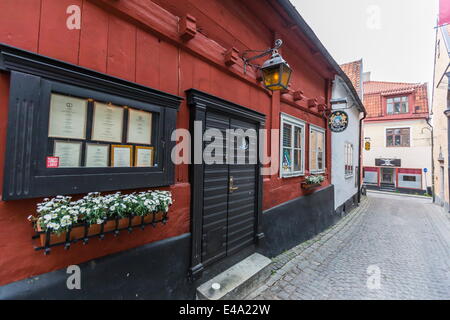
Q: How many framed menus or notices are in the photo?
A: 7